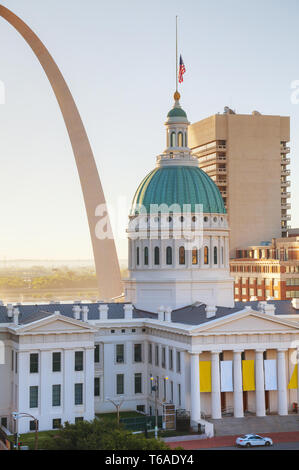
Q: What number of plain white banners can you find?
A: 2